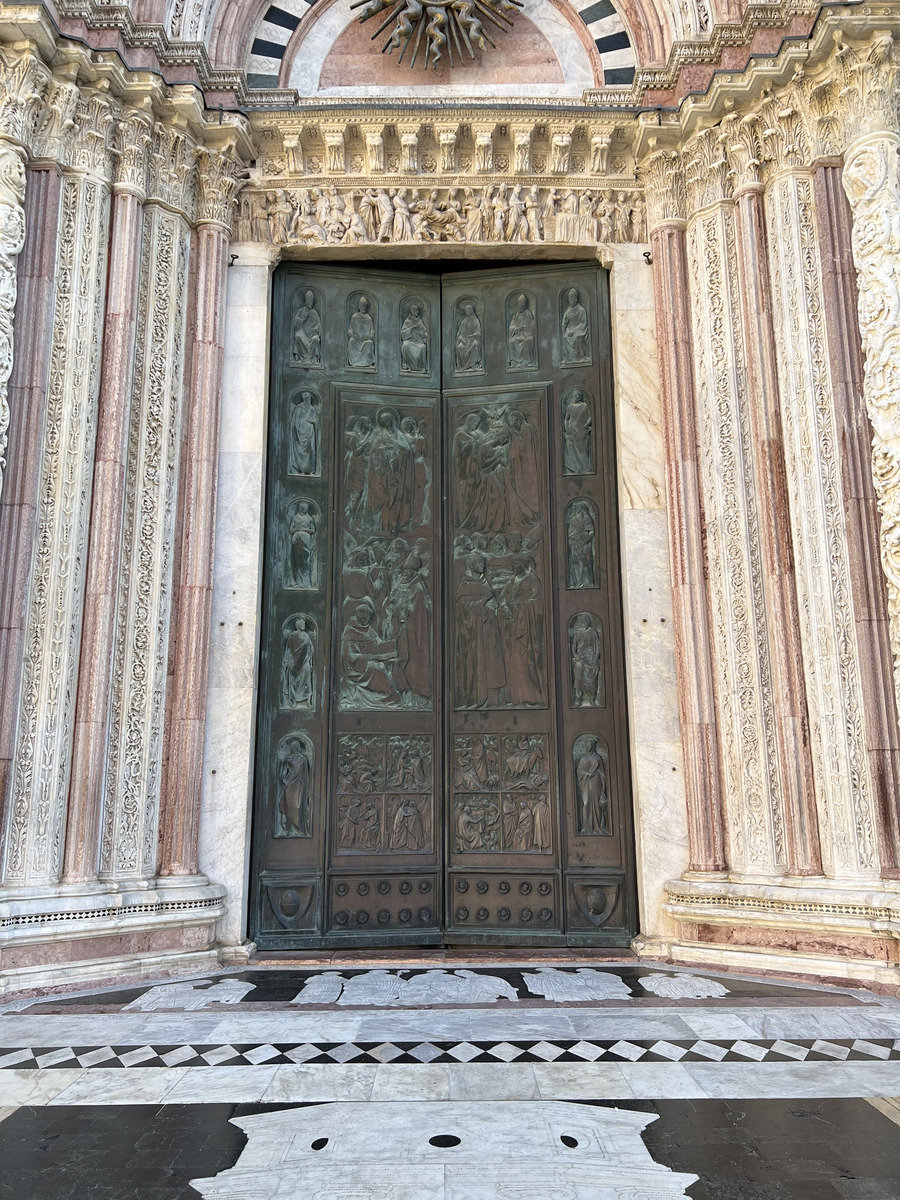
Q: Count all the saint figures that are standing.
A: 8